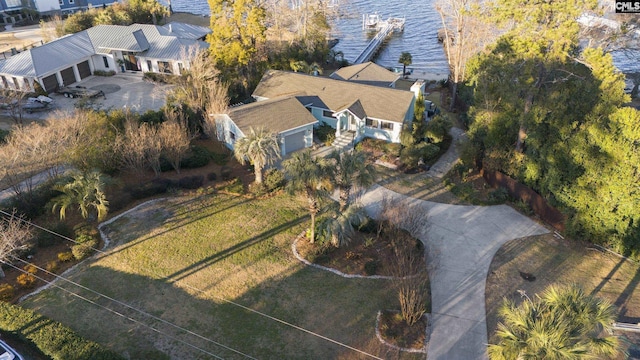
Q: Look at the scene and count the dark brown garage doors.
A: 3